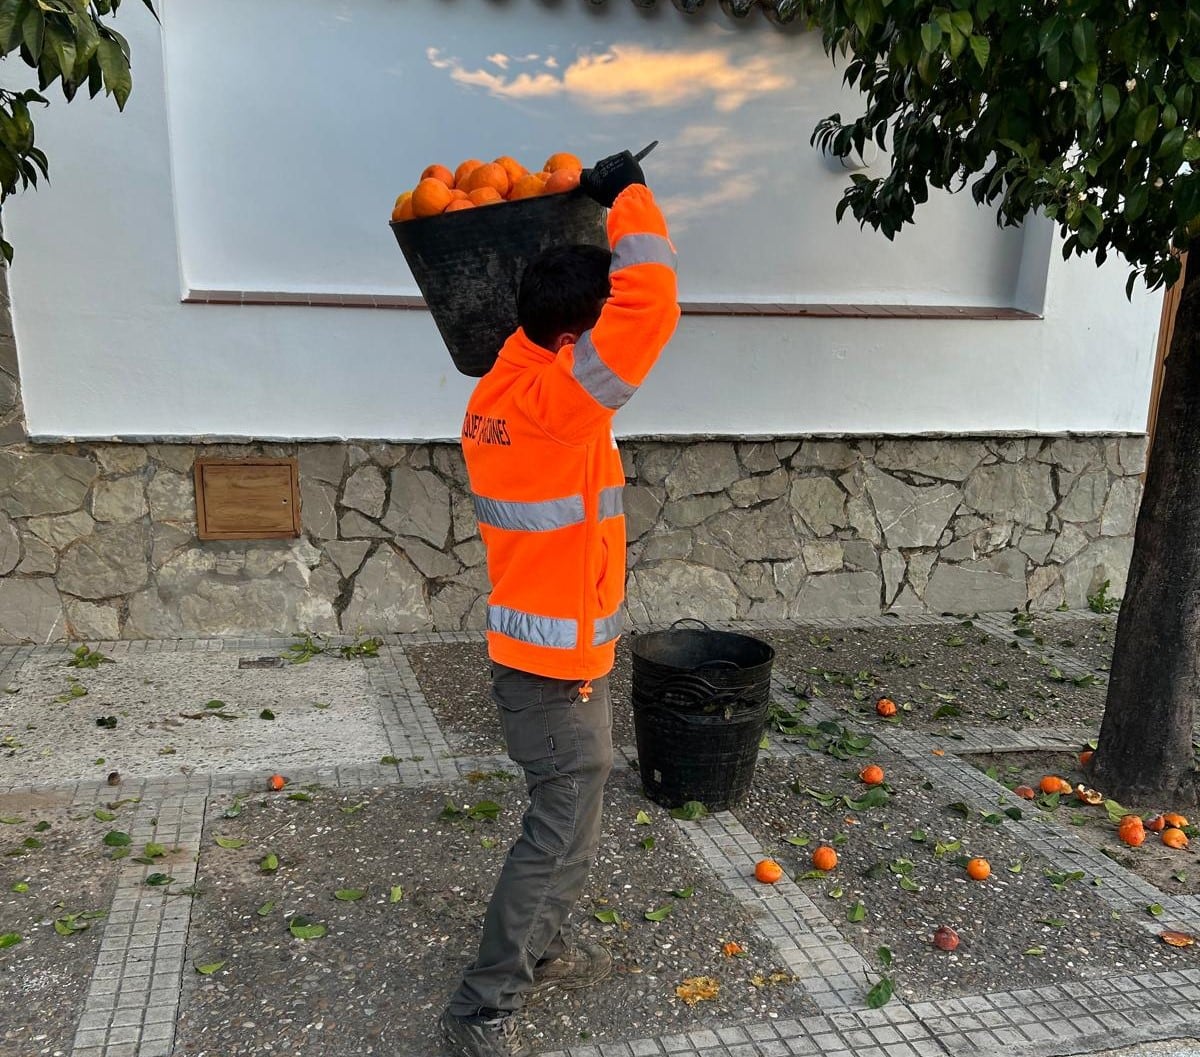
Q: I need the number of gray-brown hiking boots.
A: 2